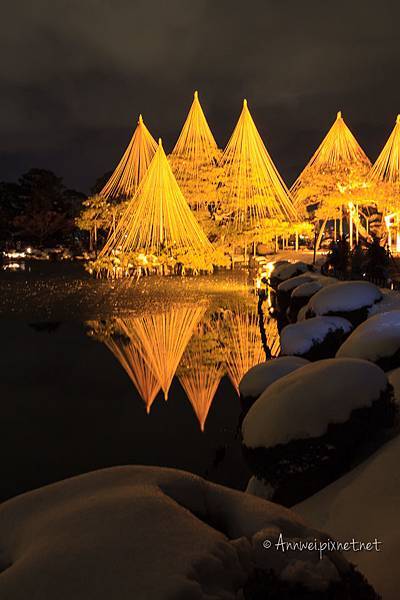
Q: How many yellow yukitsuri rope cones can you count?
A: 6